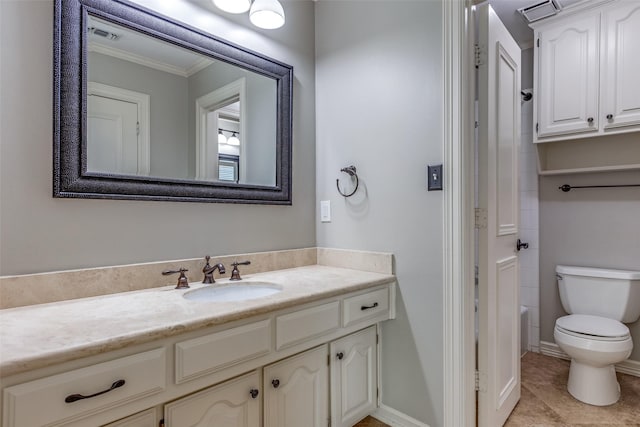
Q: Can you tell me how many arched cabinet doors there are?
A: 5